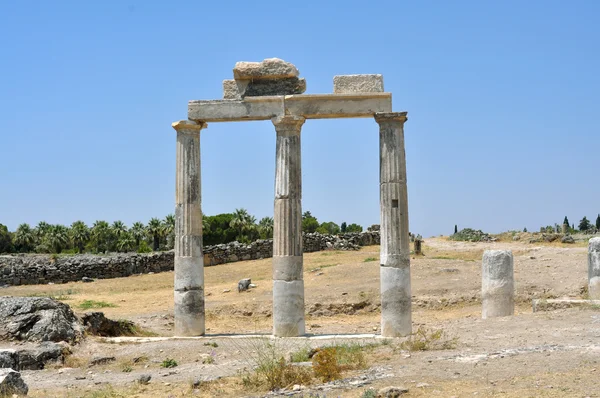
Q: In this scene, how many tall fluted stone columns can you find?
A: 3